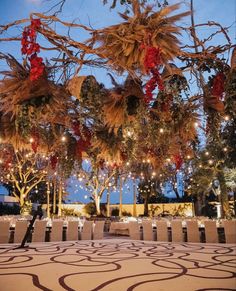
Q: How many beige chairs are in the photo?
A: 14